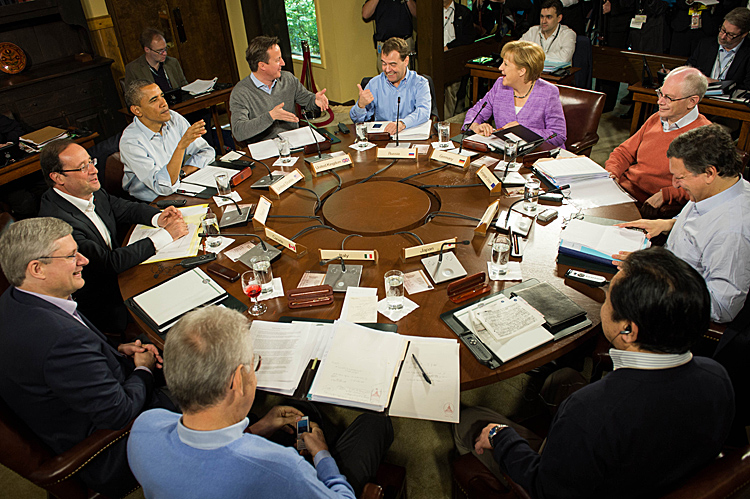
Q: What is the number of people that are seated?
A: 13